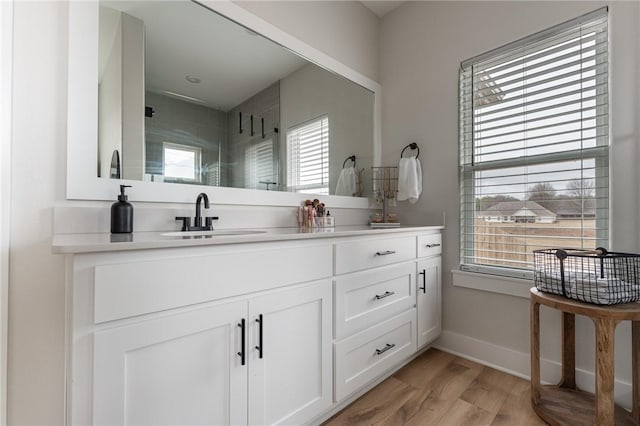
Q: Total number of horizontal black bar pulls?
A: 4